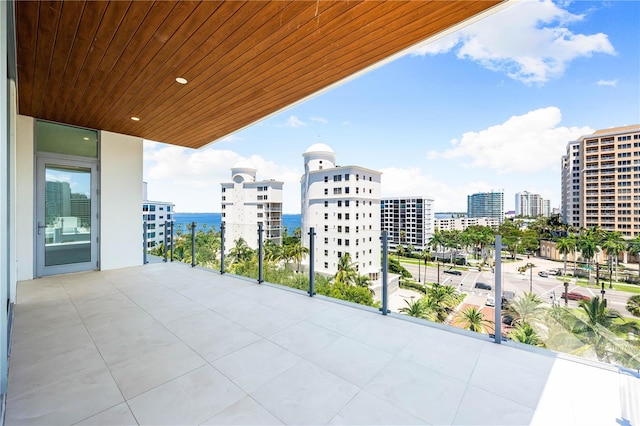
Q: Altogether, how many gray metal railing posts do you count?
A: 9